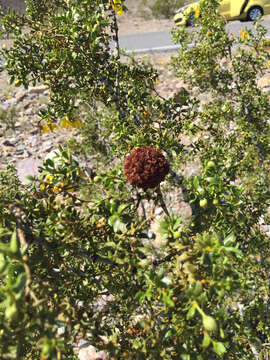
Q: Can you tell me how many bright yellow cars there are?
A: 1